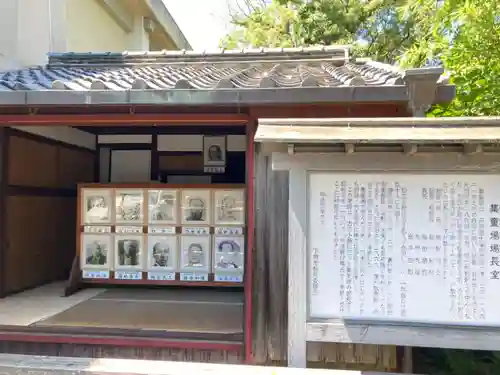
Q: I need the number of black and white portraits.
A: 11